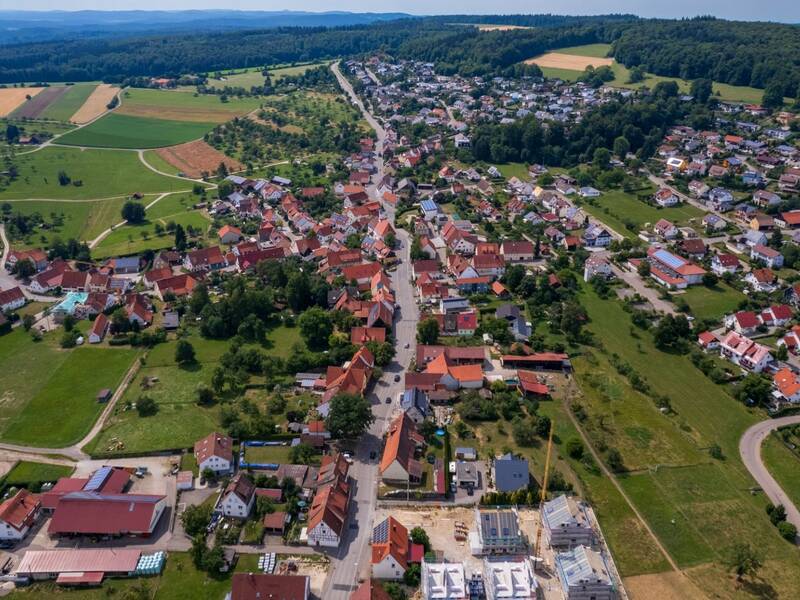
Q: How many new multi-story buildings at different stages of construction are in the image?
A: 5